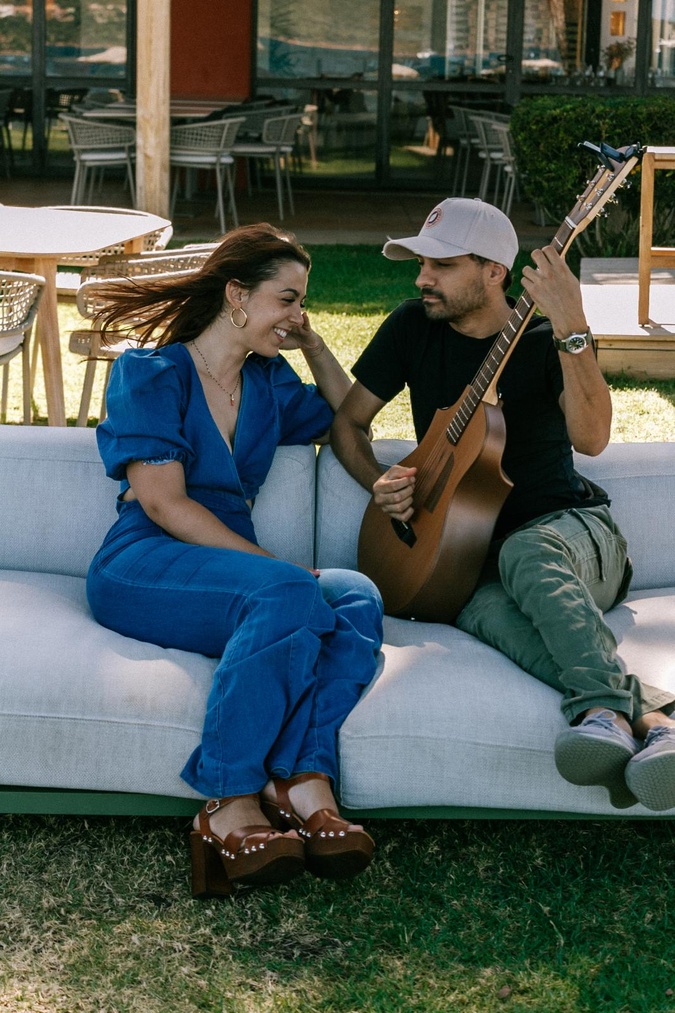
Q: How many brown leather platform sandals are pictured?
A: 2